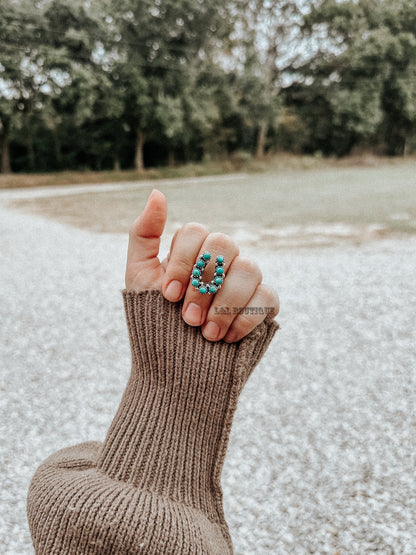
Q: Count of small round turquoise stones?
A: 9